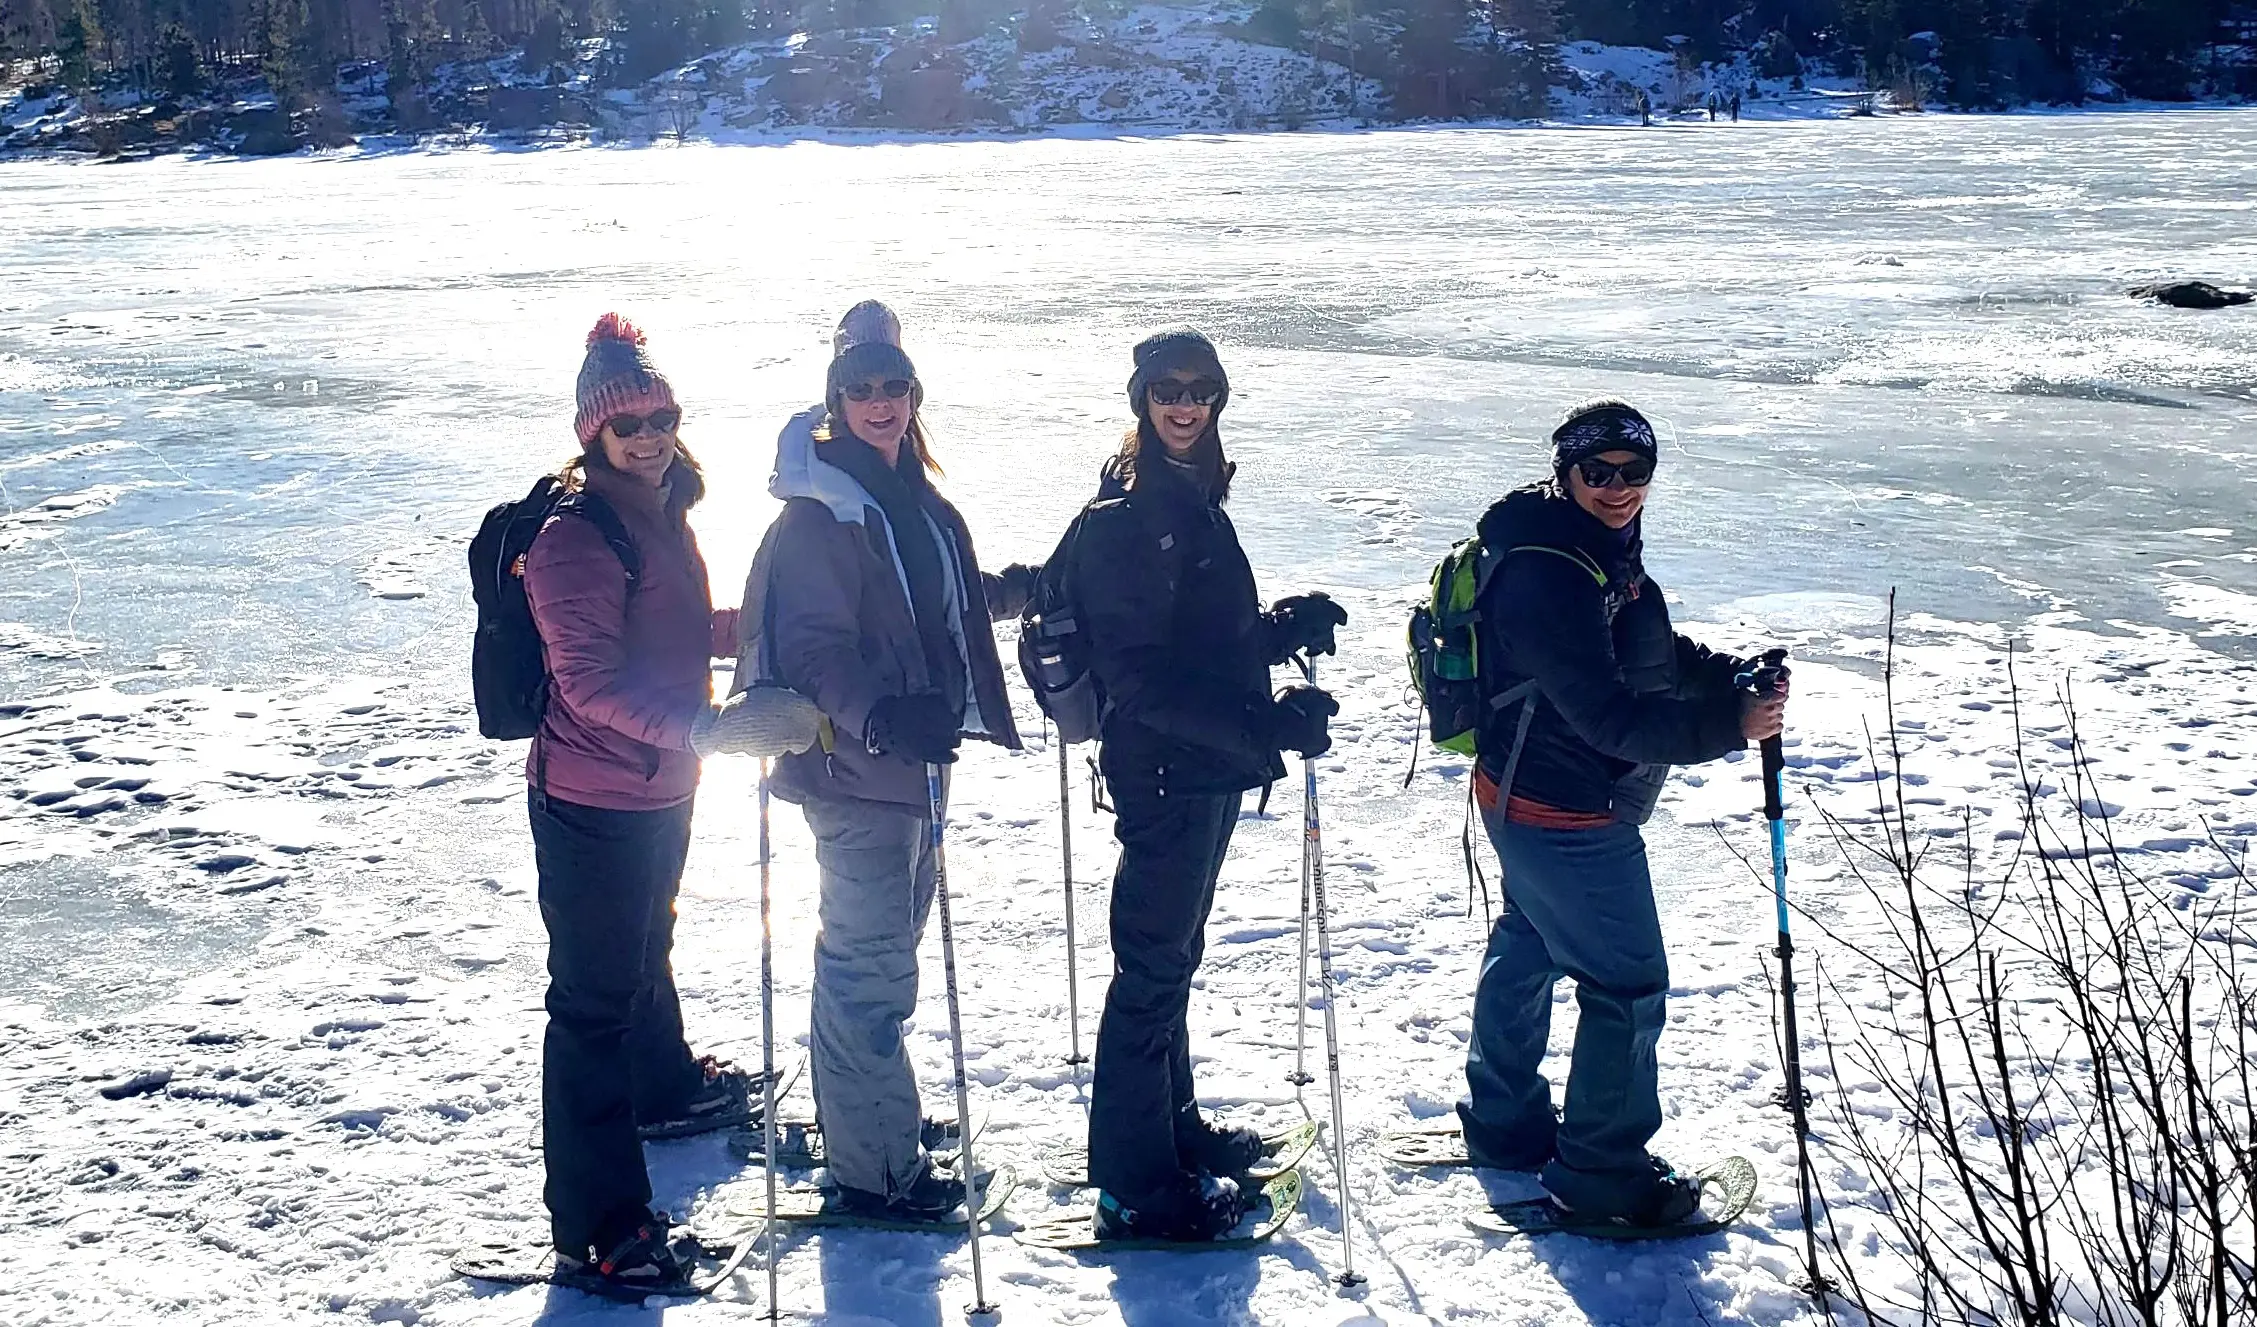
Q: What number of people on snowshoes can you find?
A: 4